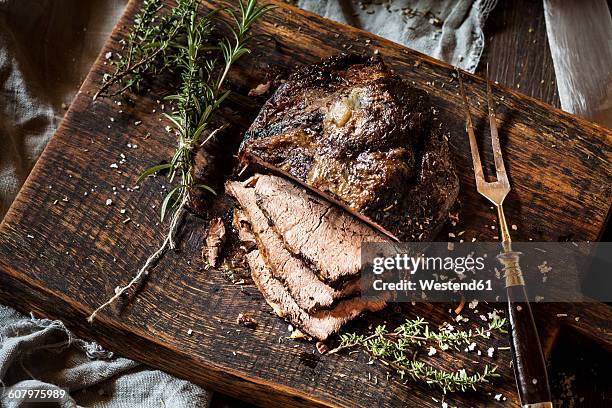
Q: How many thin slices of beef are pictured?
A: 3